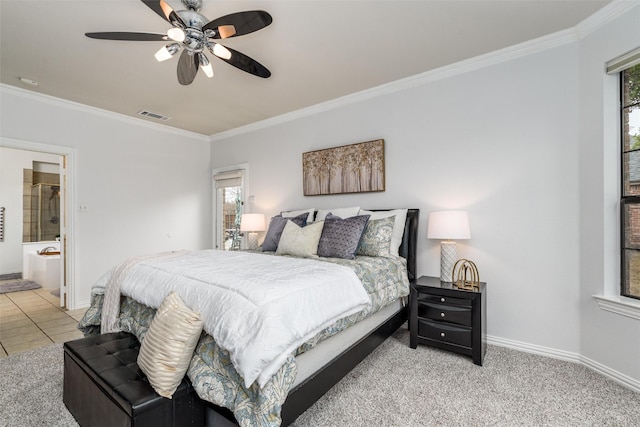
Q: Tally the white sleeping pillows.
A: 3